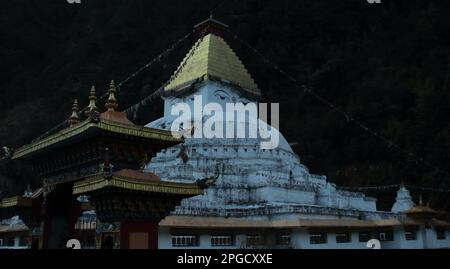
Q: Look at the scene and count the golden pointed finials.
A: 3